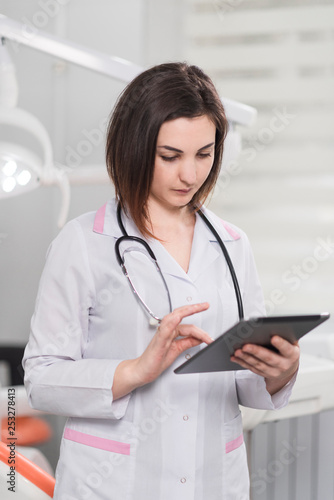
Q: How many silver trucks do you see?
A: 0